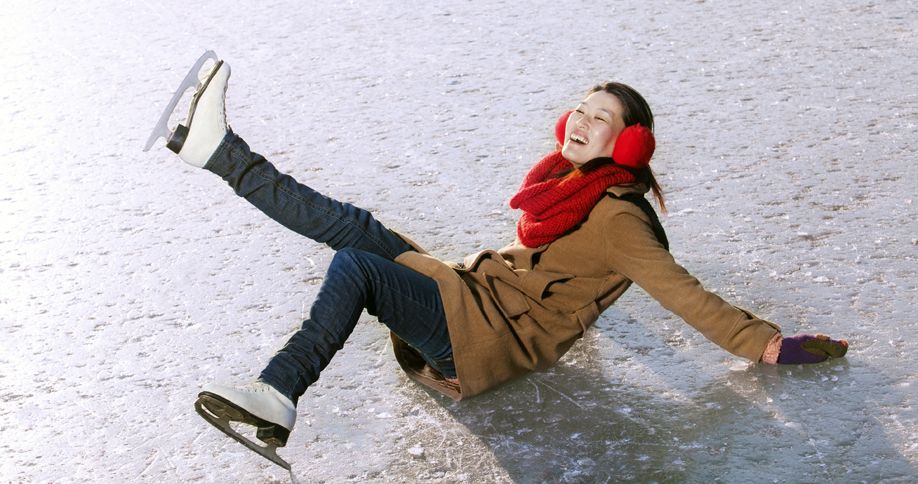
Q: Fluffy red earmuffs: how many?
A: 2